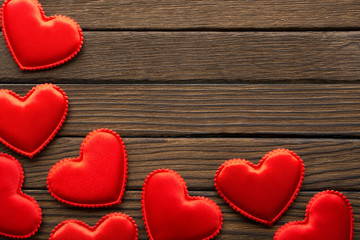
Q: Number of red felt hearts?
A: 8